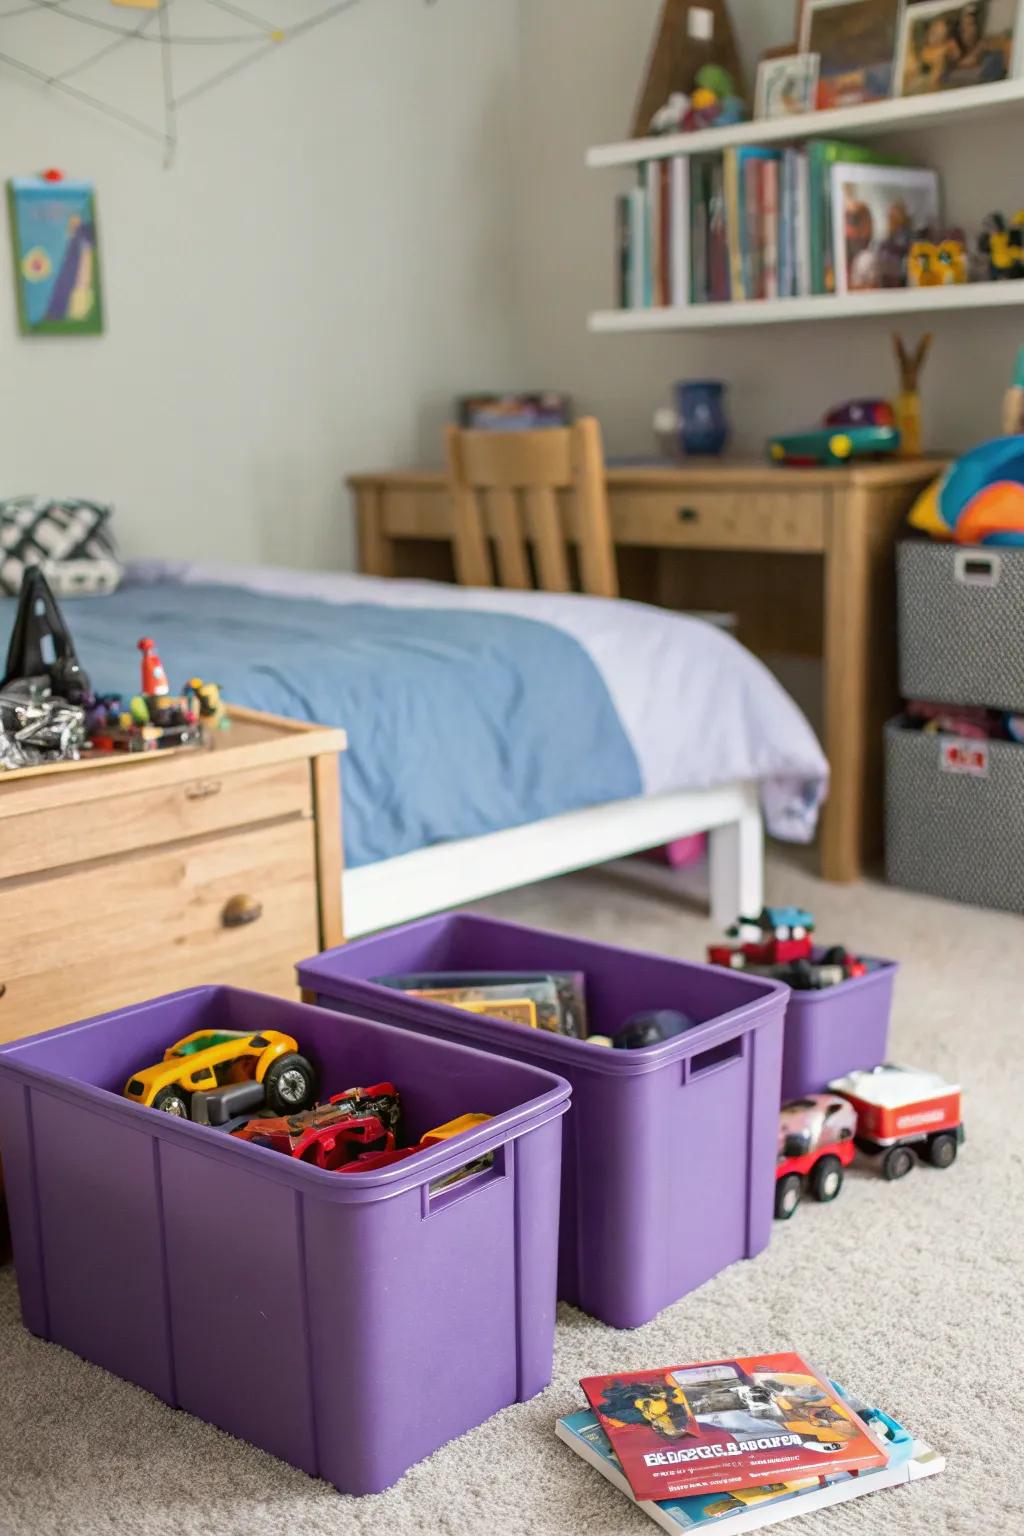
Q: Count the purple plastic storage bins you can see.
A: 3